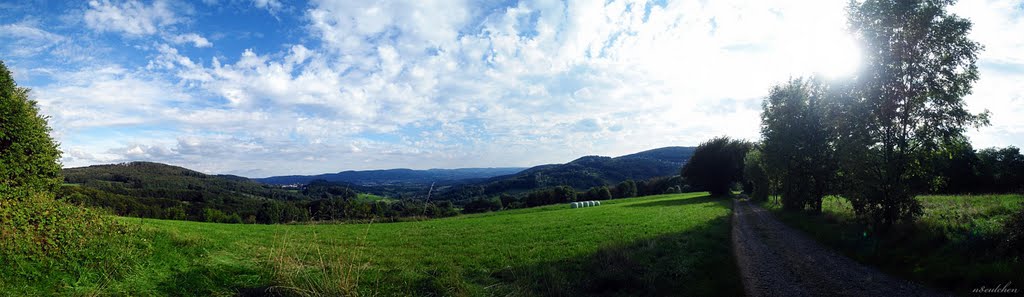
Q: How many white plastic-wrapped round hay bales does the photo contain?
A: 5